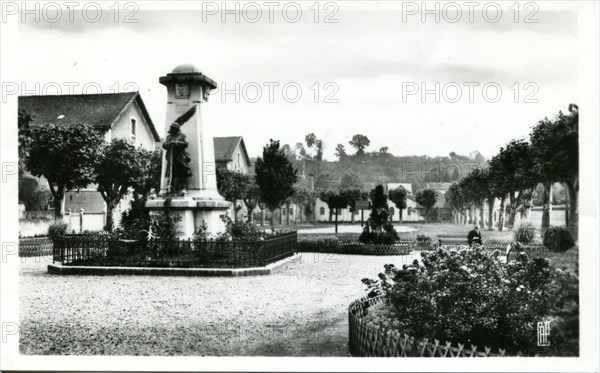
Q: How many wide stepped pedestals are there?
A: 1